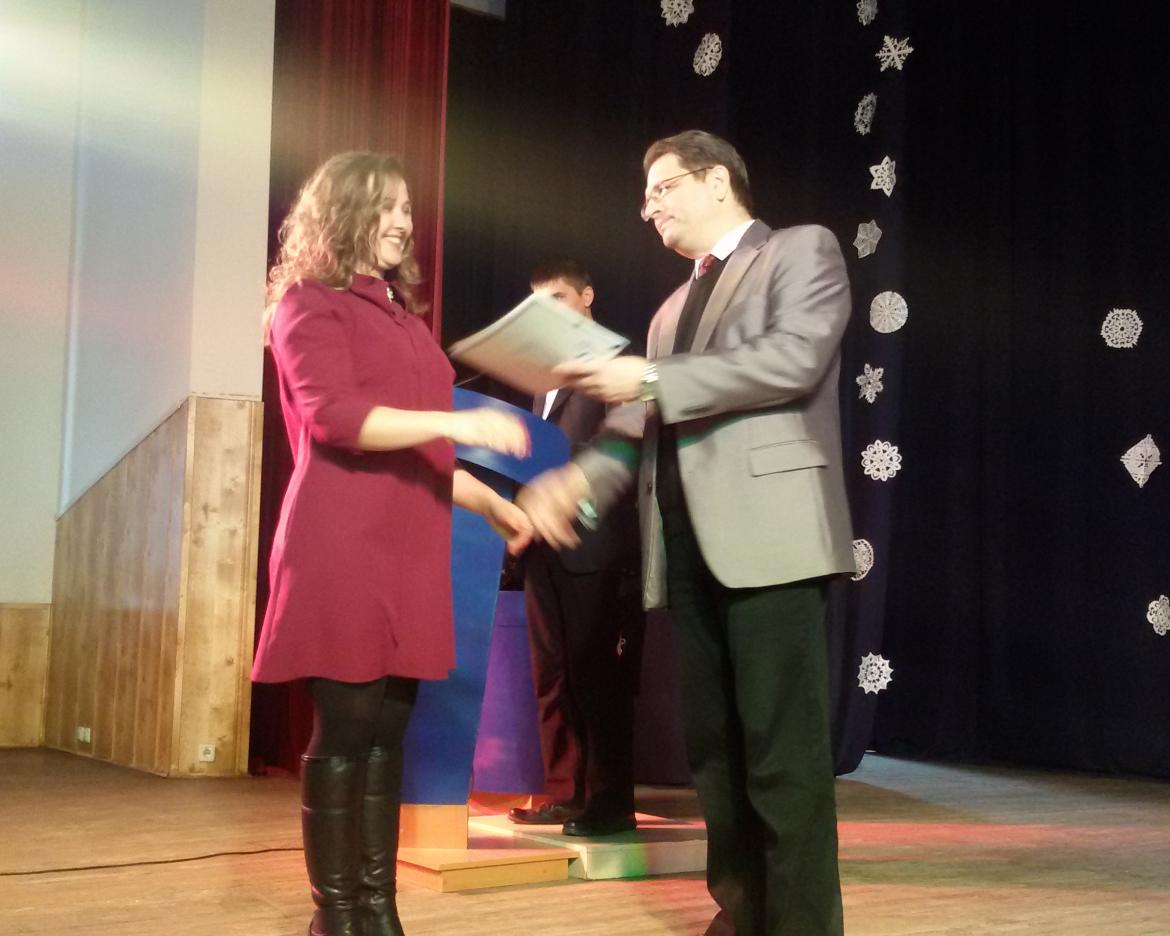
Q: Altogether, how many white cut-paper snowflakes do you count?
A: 15